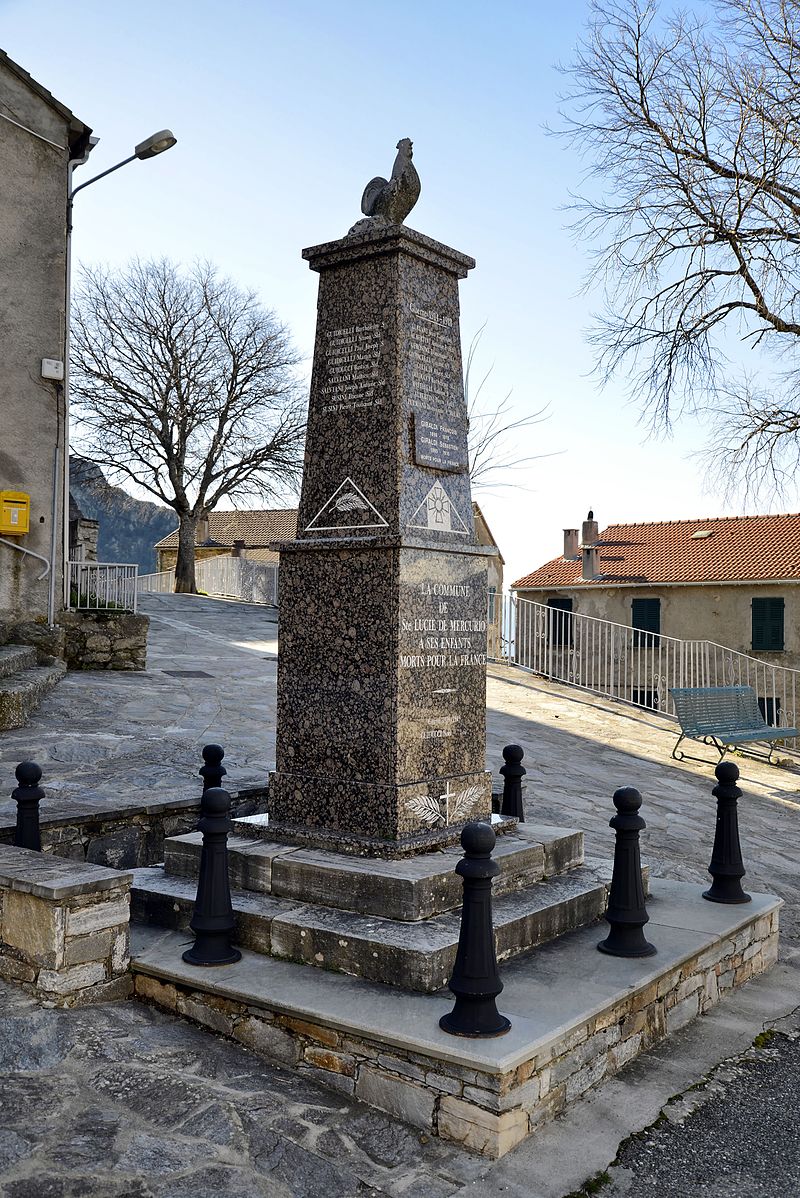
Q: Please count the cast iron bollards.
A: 7